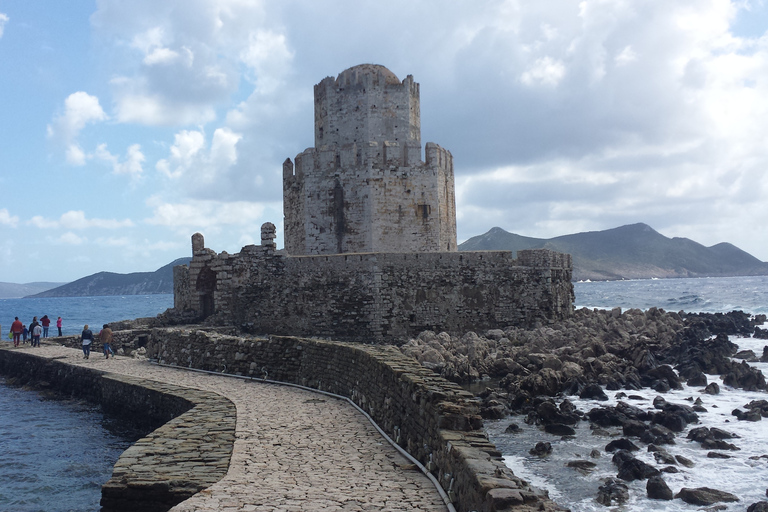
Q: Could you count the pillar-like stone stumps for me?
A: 2